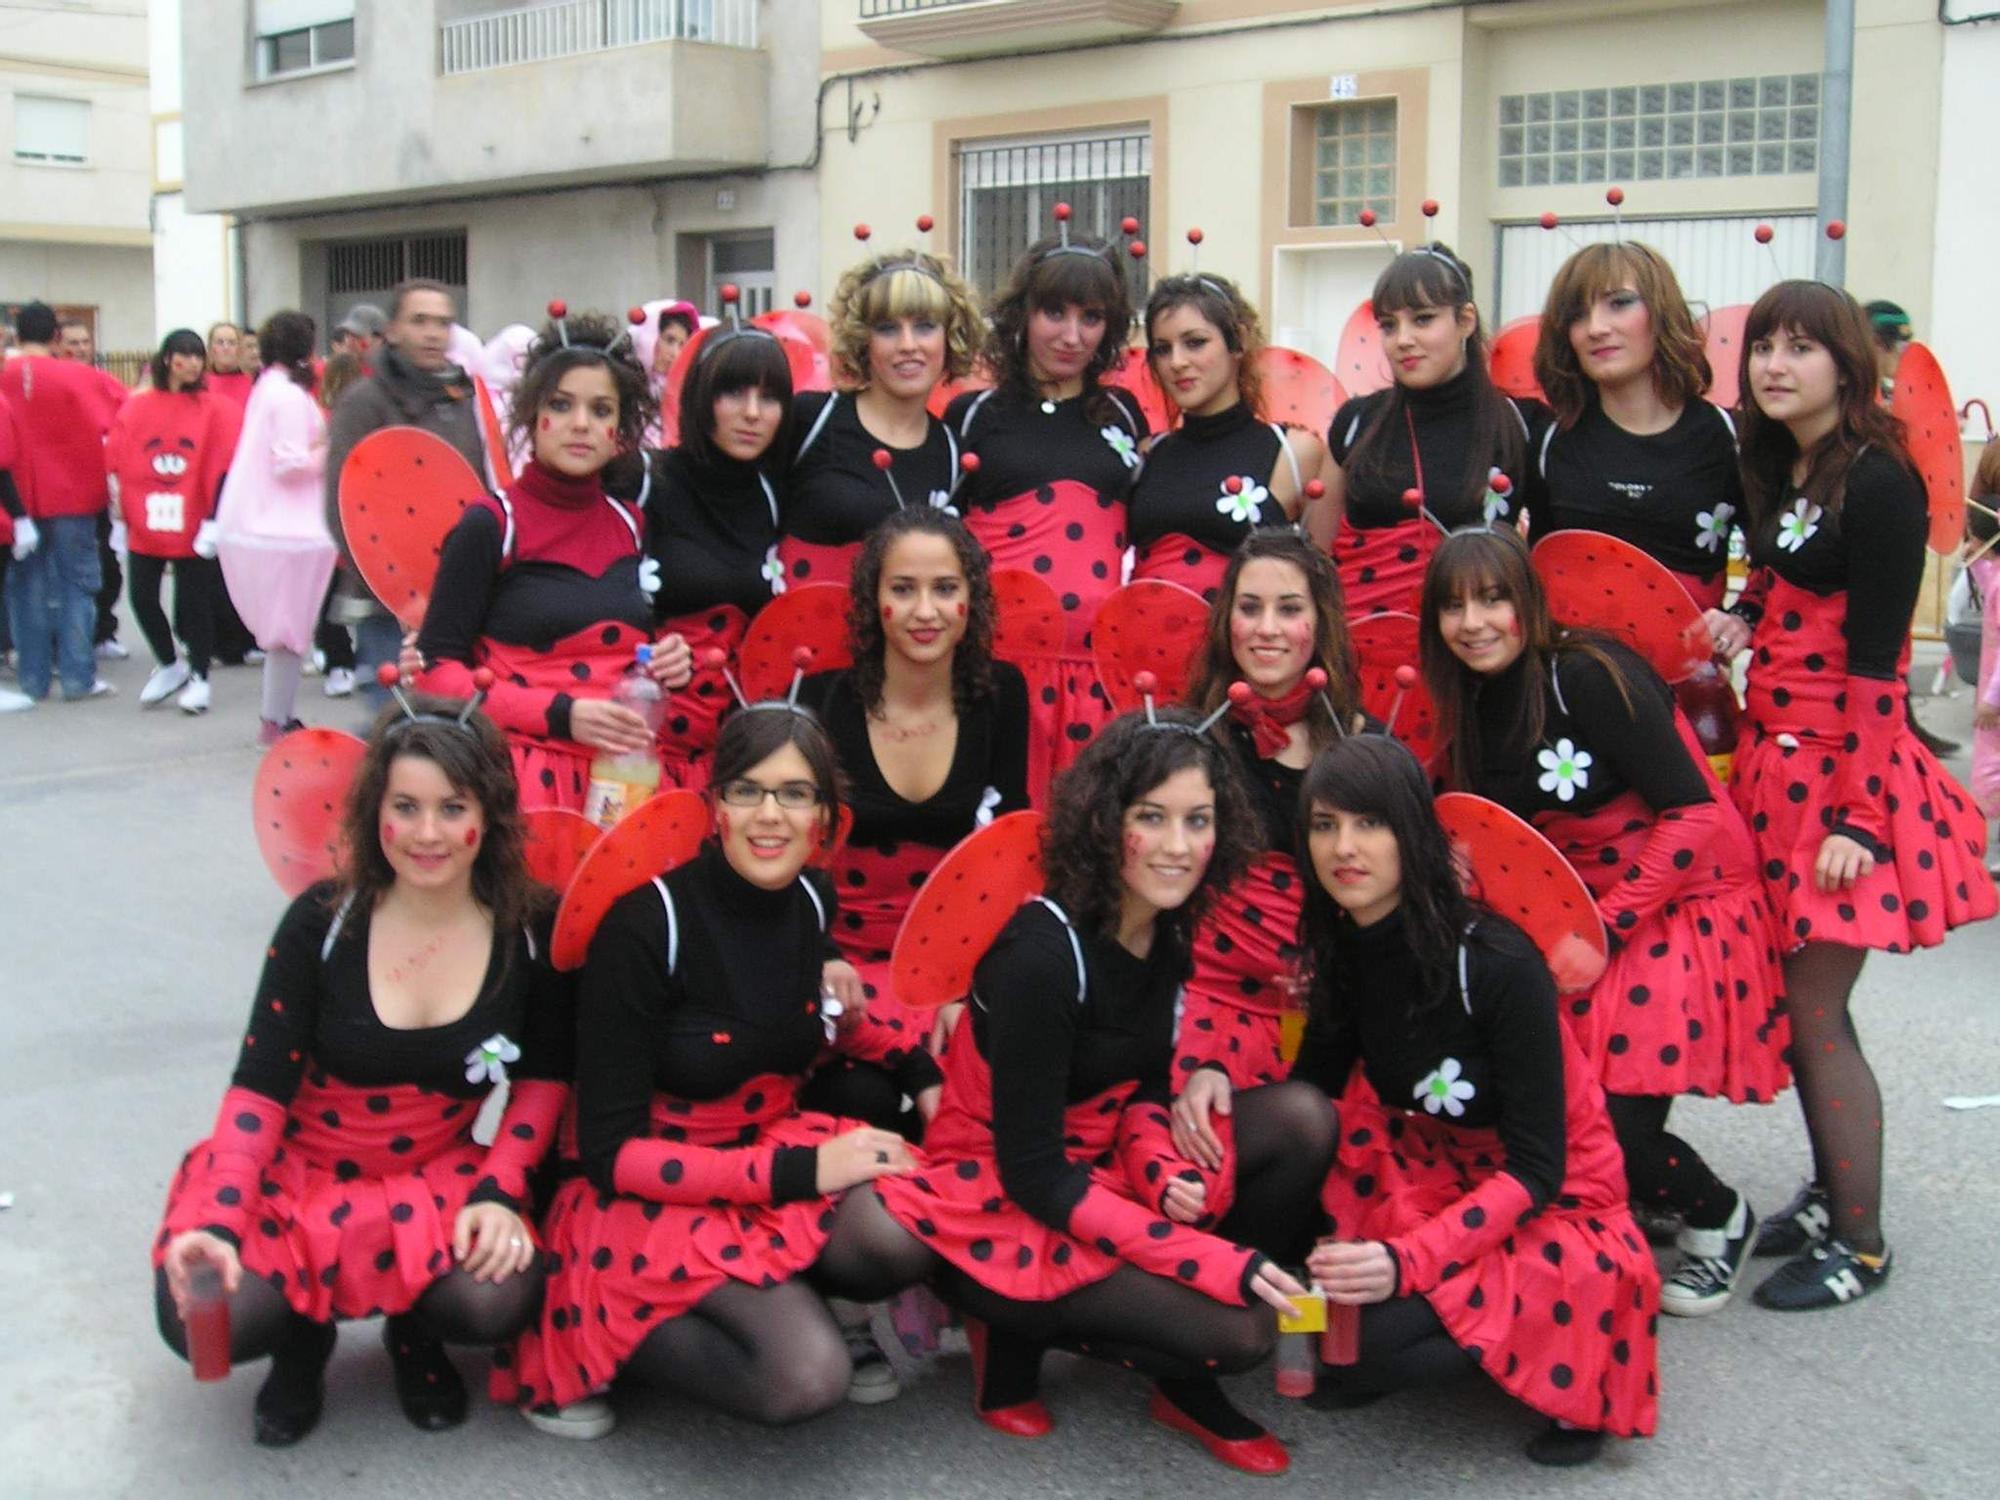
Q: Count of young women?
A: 15